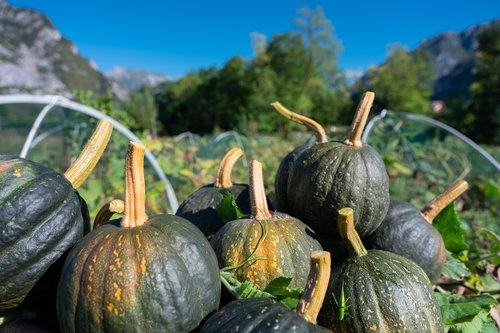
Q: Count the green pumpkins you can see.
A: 10